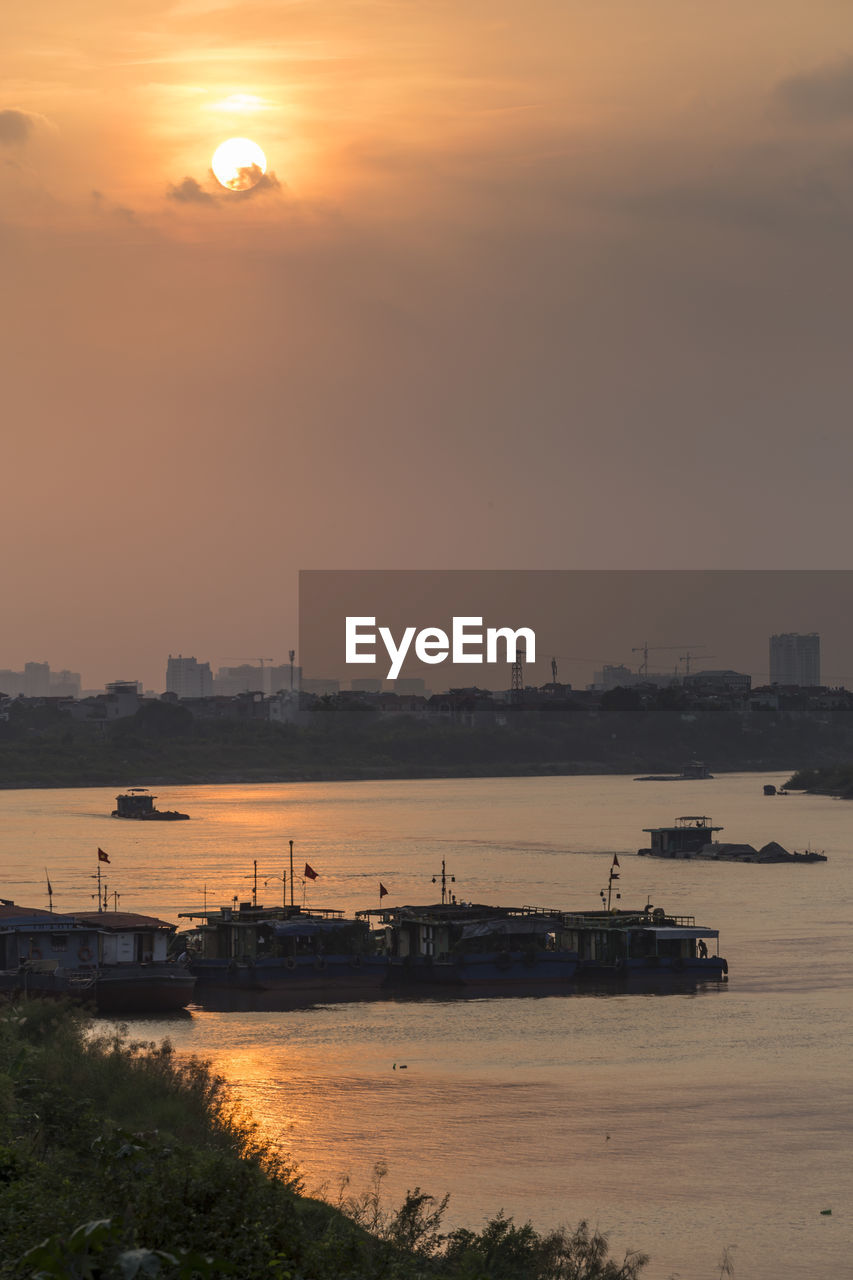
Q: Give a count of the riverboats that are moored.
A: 5